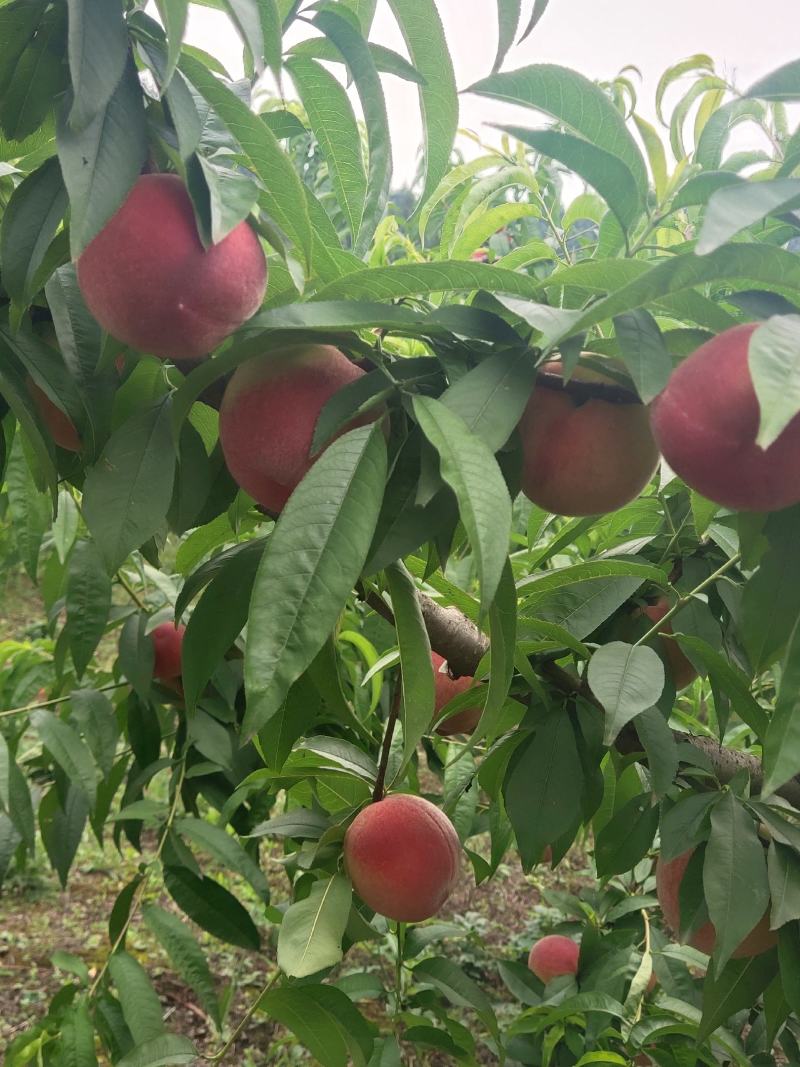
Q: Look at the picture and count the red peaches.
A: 11